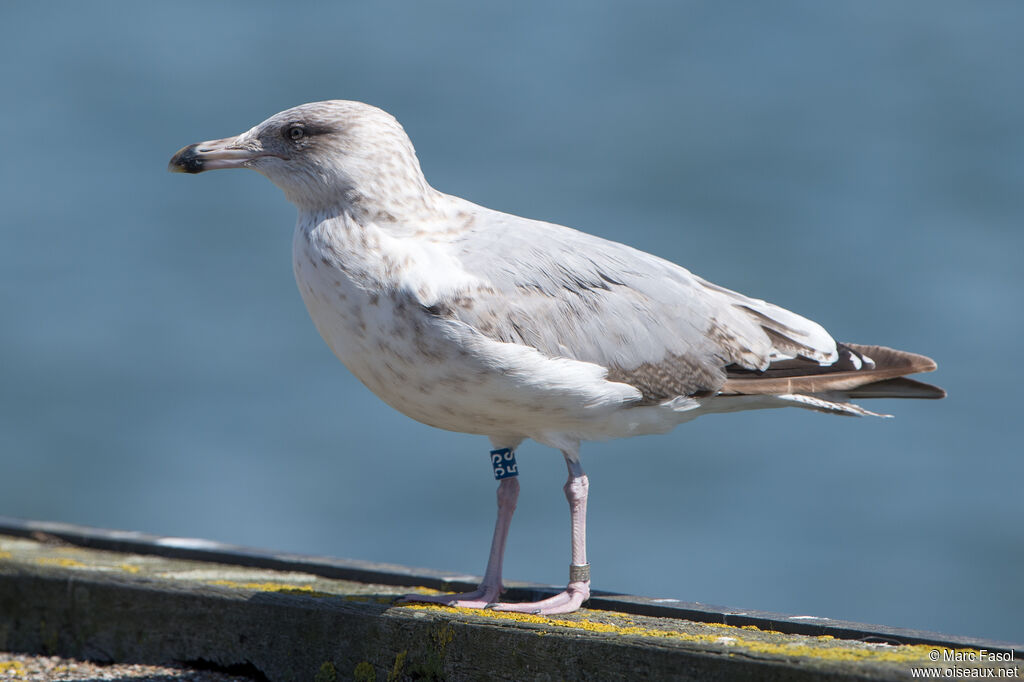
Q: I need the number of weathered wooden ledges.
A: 1